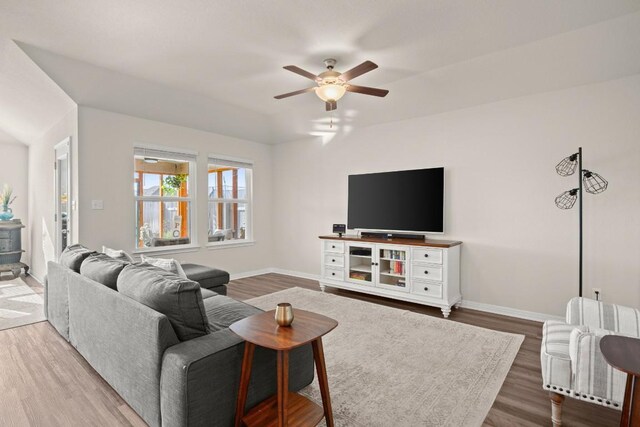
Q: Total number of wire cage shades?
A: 3